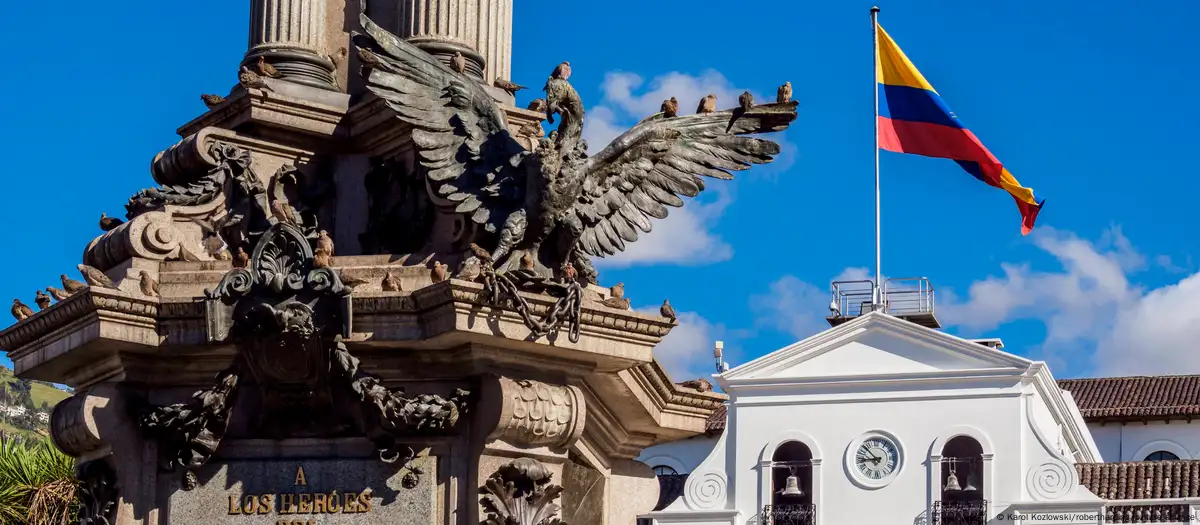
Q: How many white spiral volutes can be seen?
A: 2